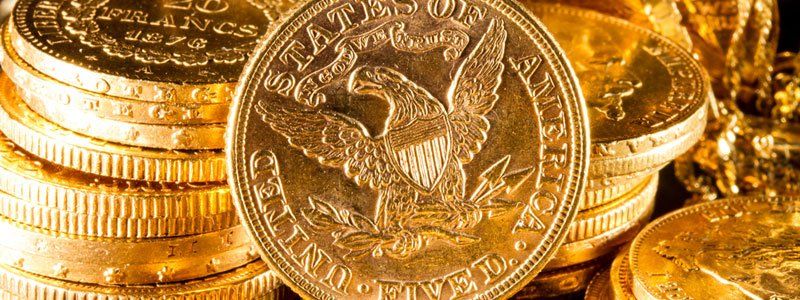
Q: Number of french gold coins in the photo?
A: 1